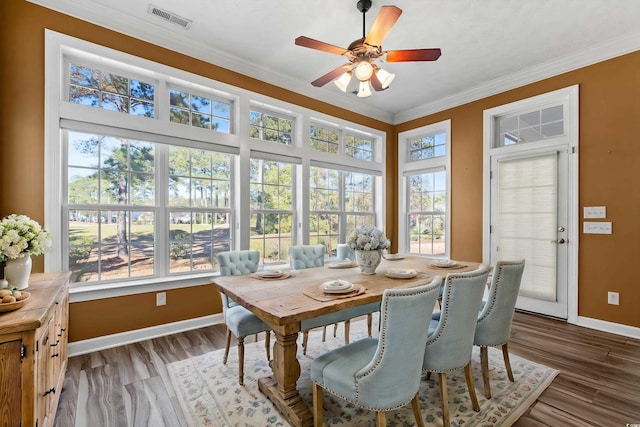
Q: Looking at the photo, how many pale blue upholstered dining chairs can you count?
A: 6